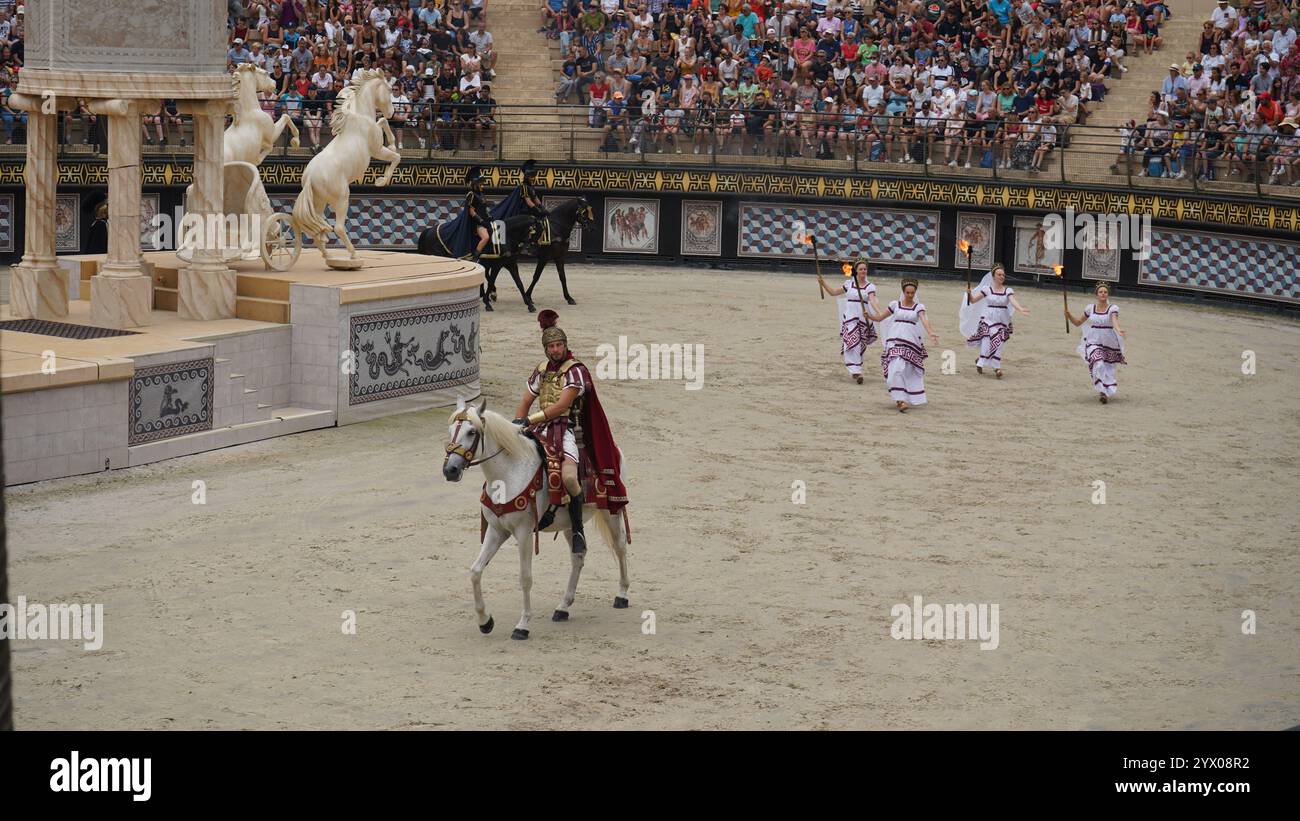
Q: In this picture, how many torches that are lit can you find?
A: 4